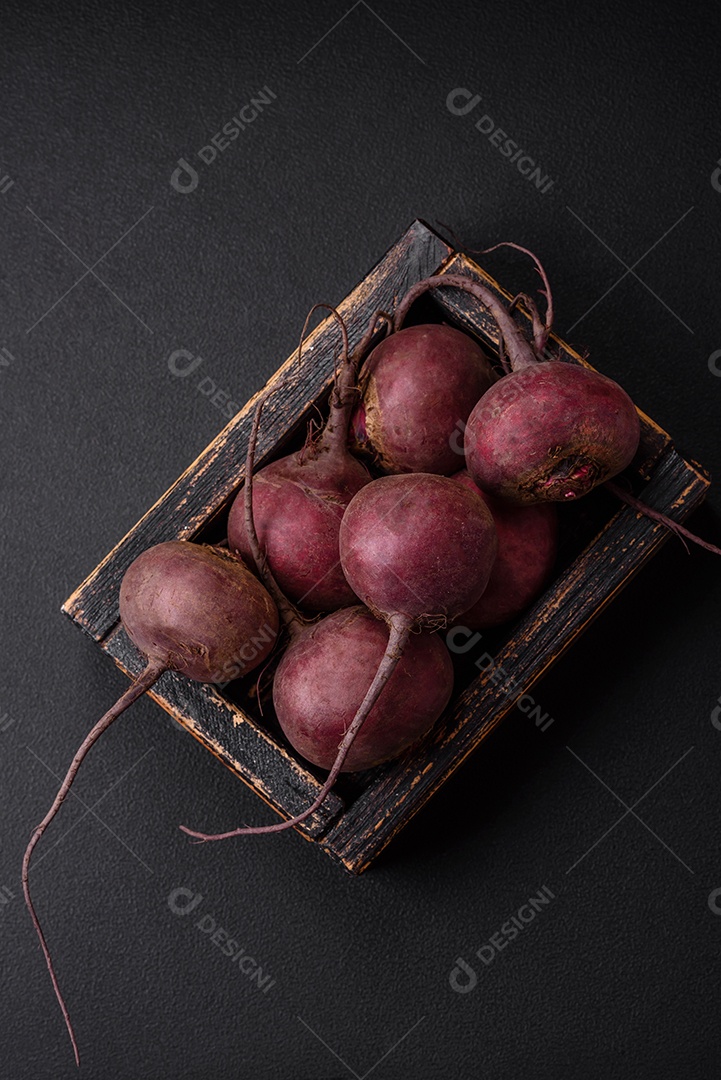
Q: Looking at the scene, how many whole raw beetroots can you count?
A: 7